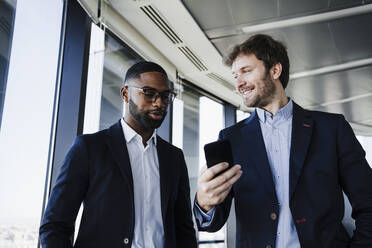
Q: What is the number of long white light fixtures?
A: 3